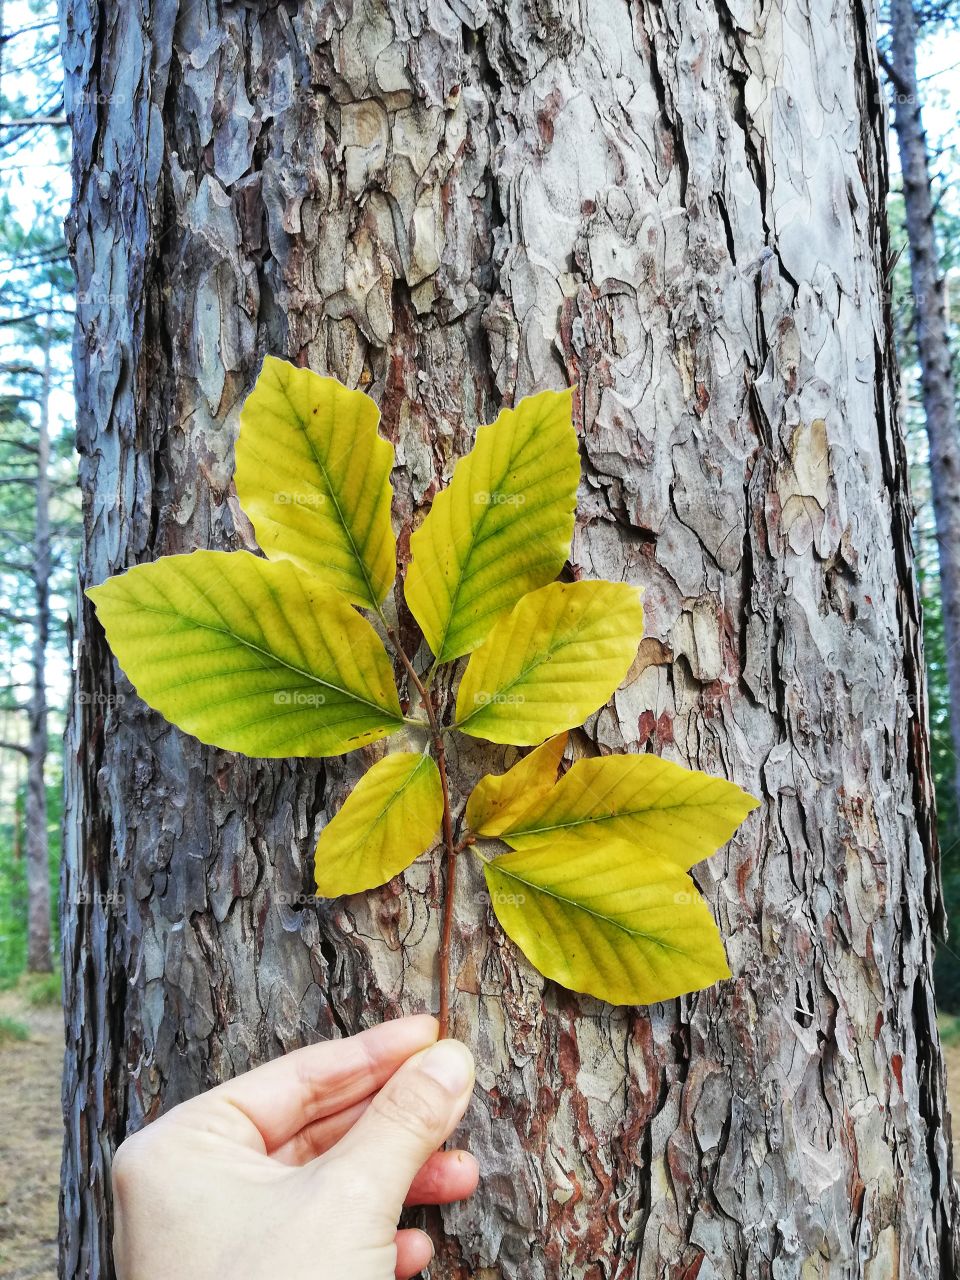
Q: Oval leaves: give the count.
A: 8